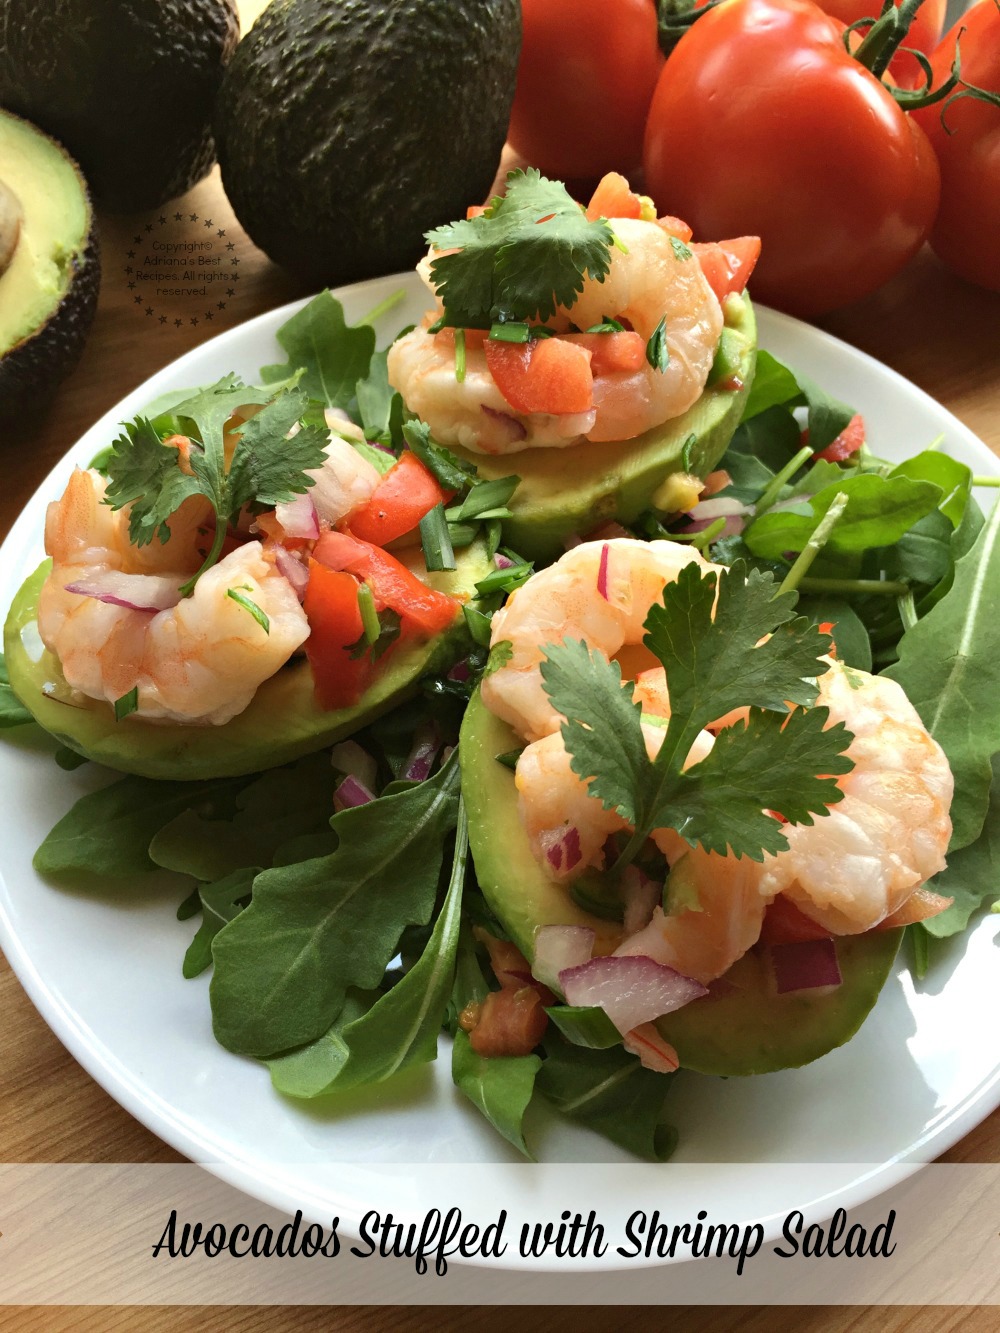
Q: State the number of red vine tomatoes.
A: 4